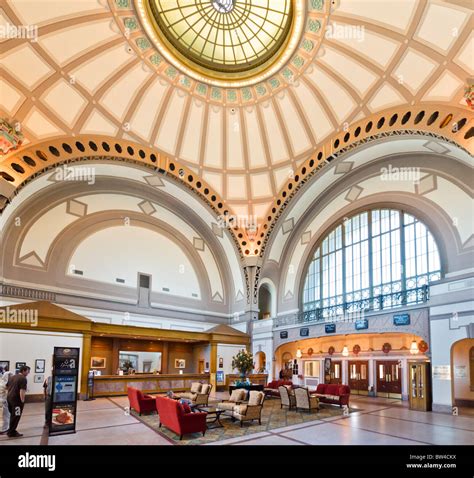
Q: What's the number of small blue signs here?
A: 5